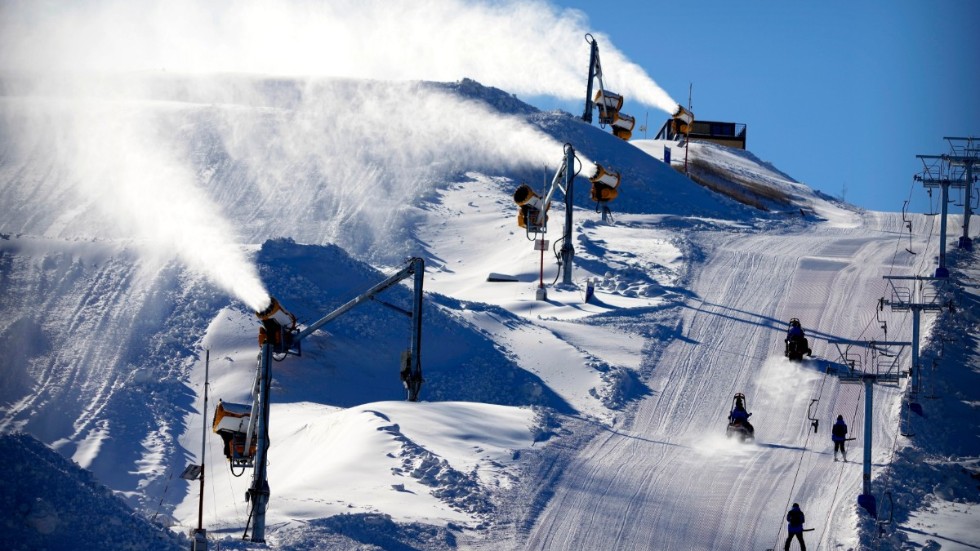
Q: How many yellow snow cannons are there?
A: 7